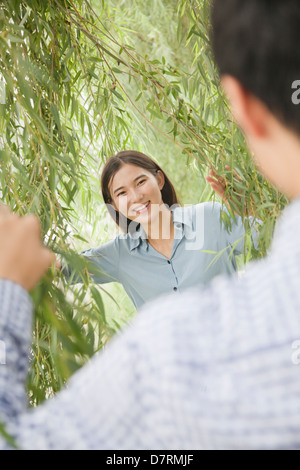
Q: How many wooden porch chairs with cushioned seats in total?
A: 0